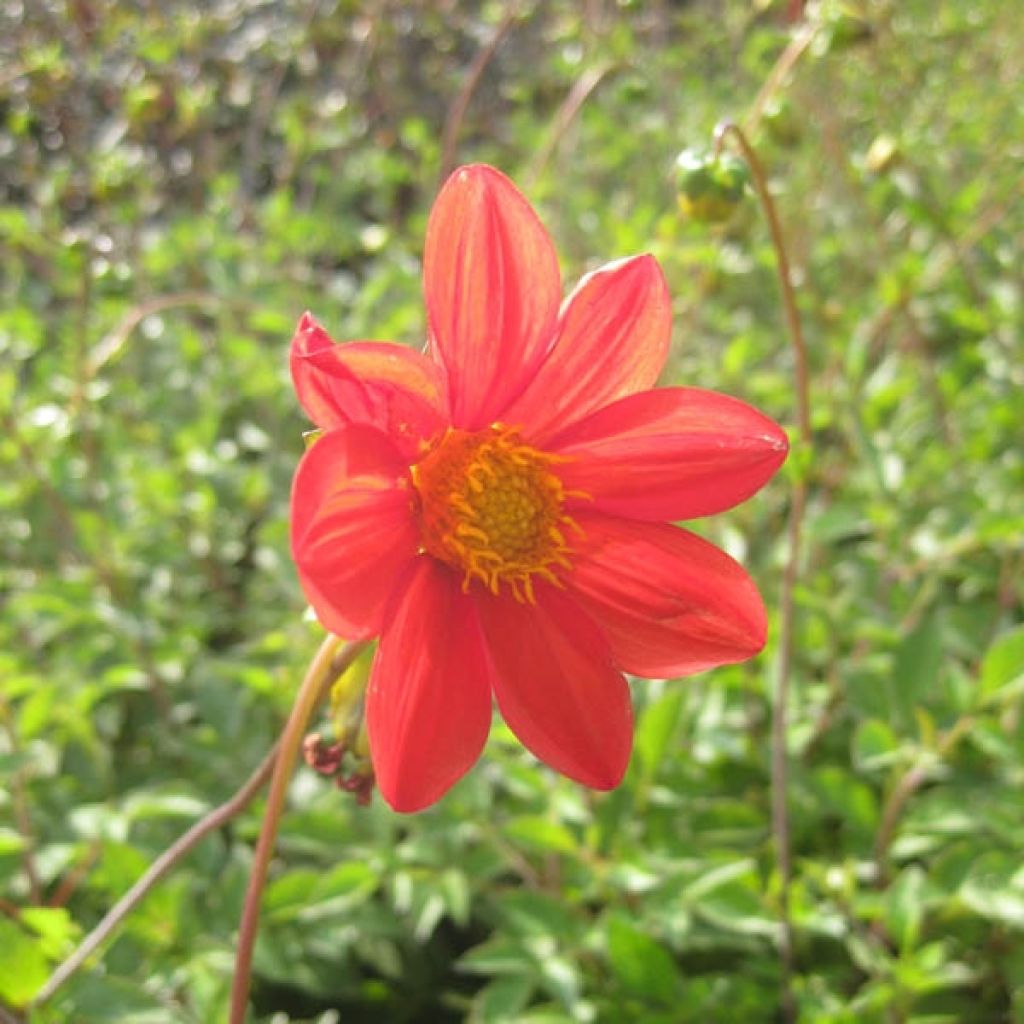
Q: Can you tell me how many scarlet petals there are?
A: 8